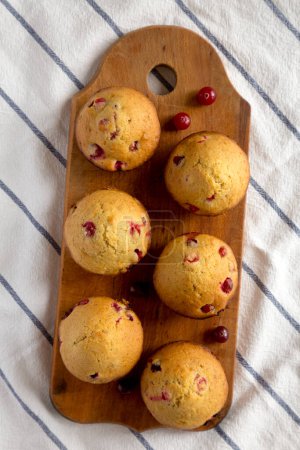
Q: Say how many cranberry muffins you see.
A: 6